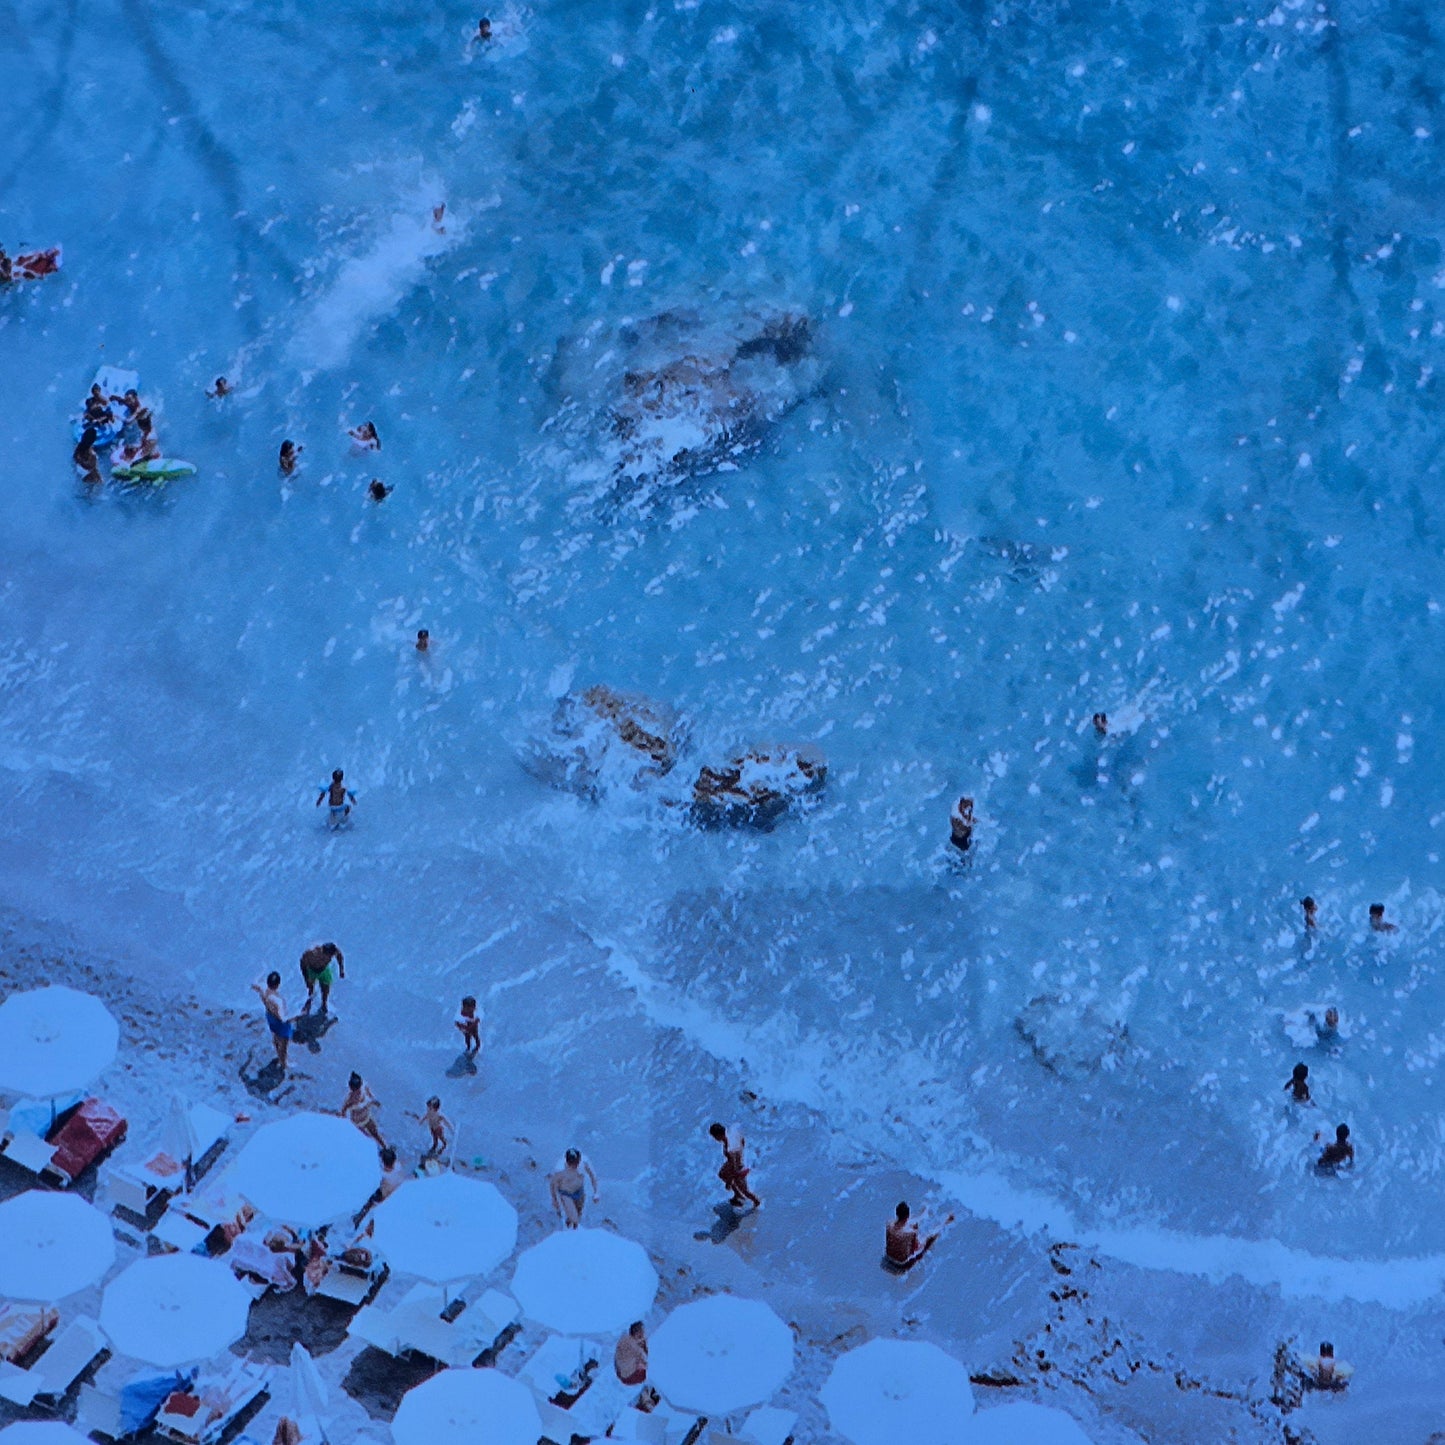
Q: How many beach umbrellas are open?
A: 11